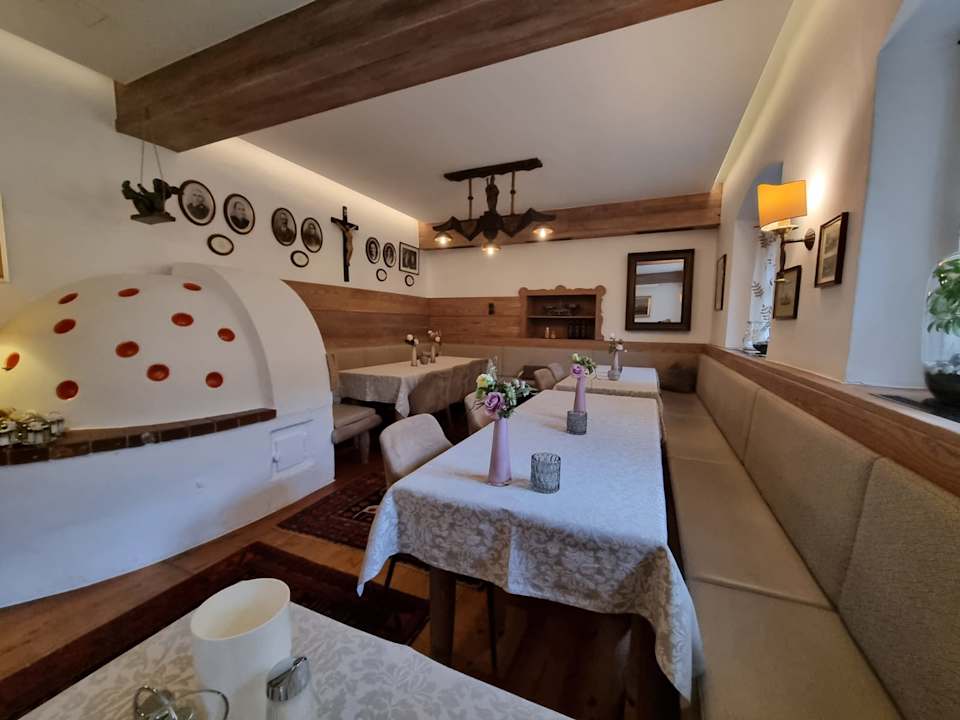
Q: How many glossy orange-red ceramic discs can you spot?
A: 11